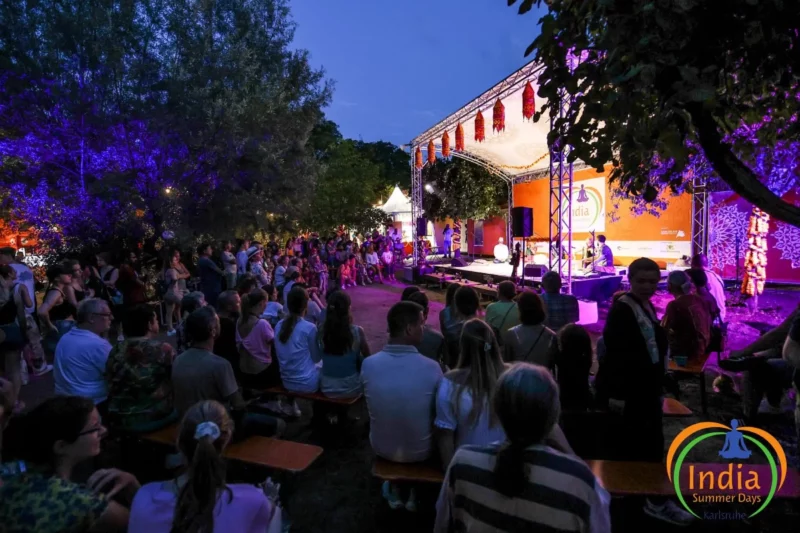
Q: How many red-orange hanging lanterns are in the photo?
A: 7